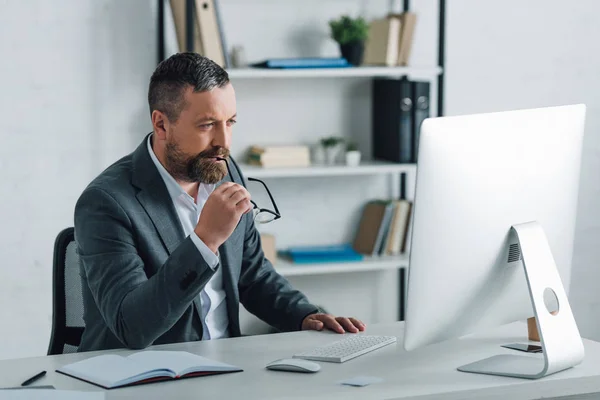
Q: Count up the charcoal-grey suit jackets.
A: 1